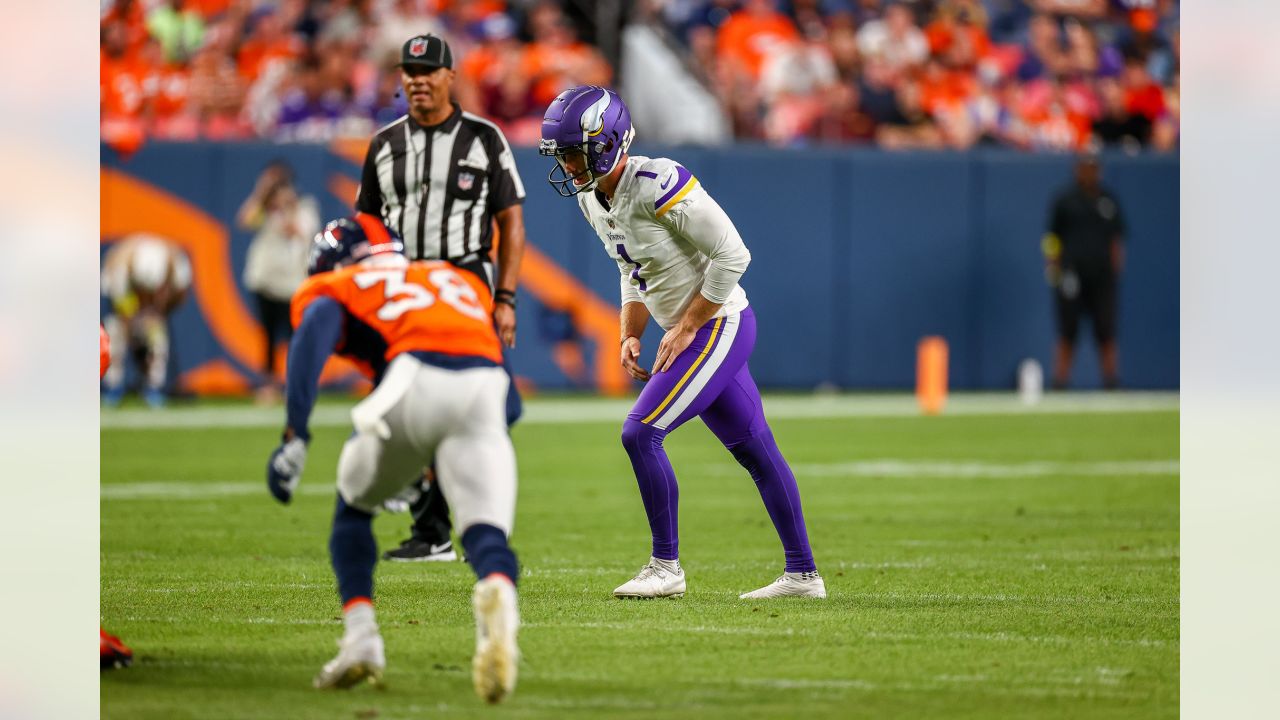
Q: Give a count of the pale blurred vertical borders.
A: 2